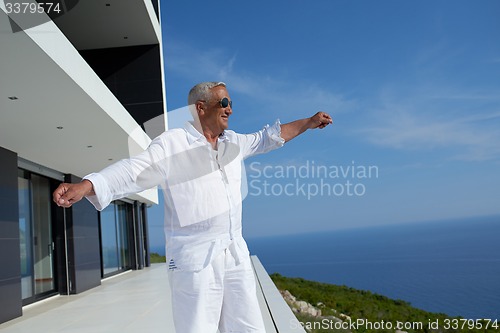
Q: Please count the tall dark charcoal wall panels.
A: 2